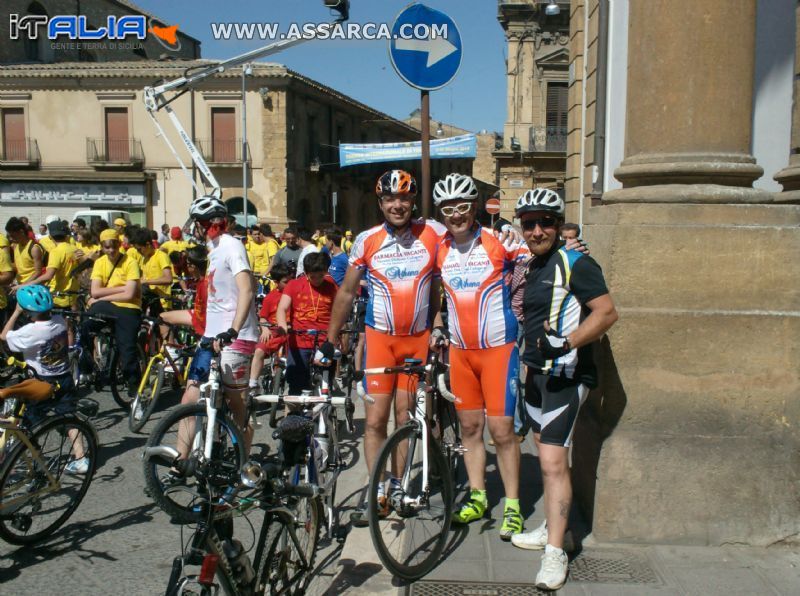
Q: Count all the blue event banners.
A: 1